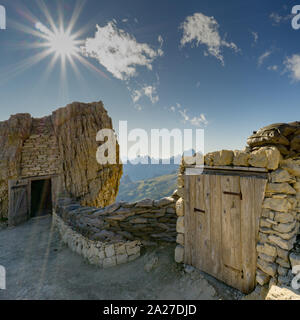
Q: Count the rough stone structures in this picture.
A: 2